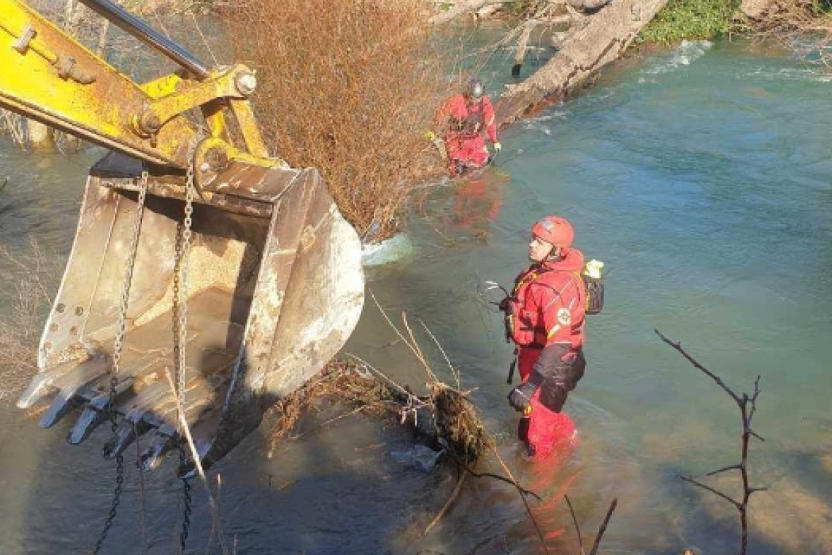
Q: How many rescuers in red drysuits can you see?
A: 2